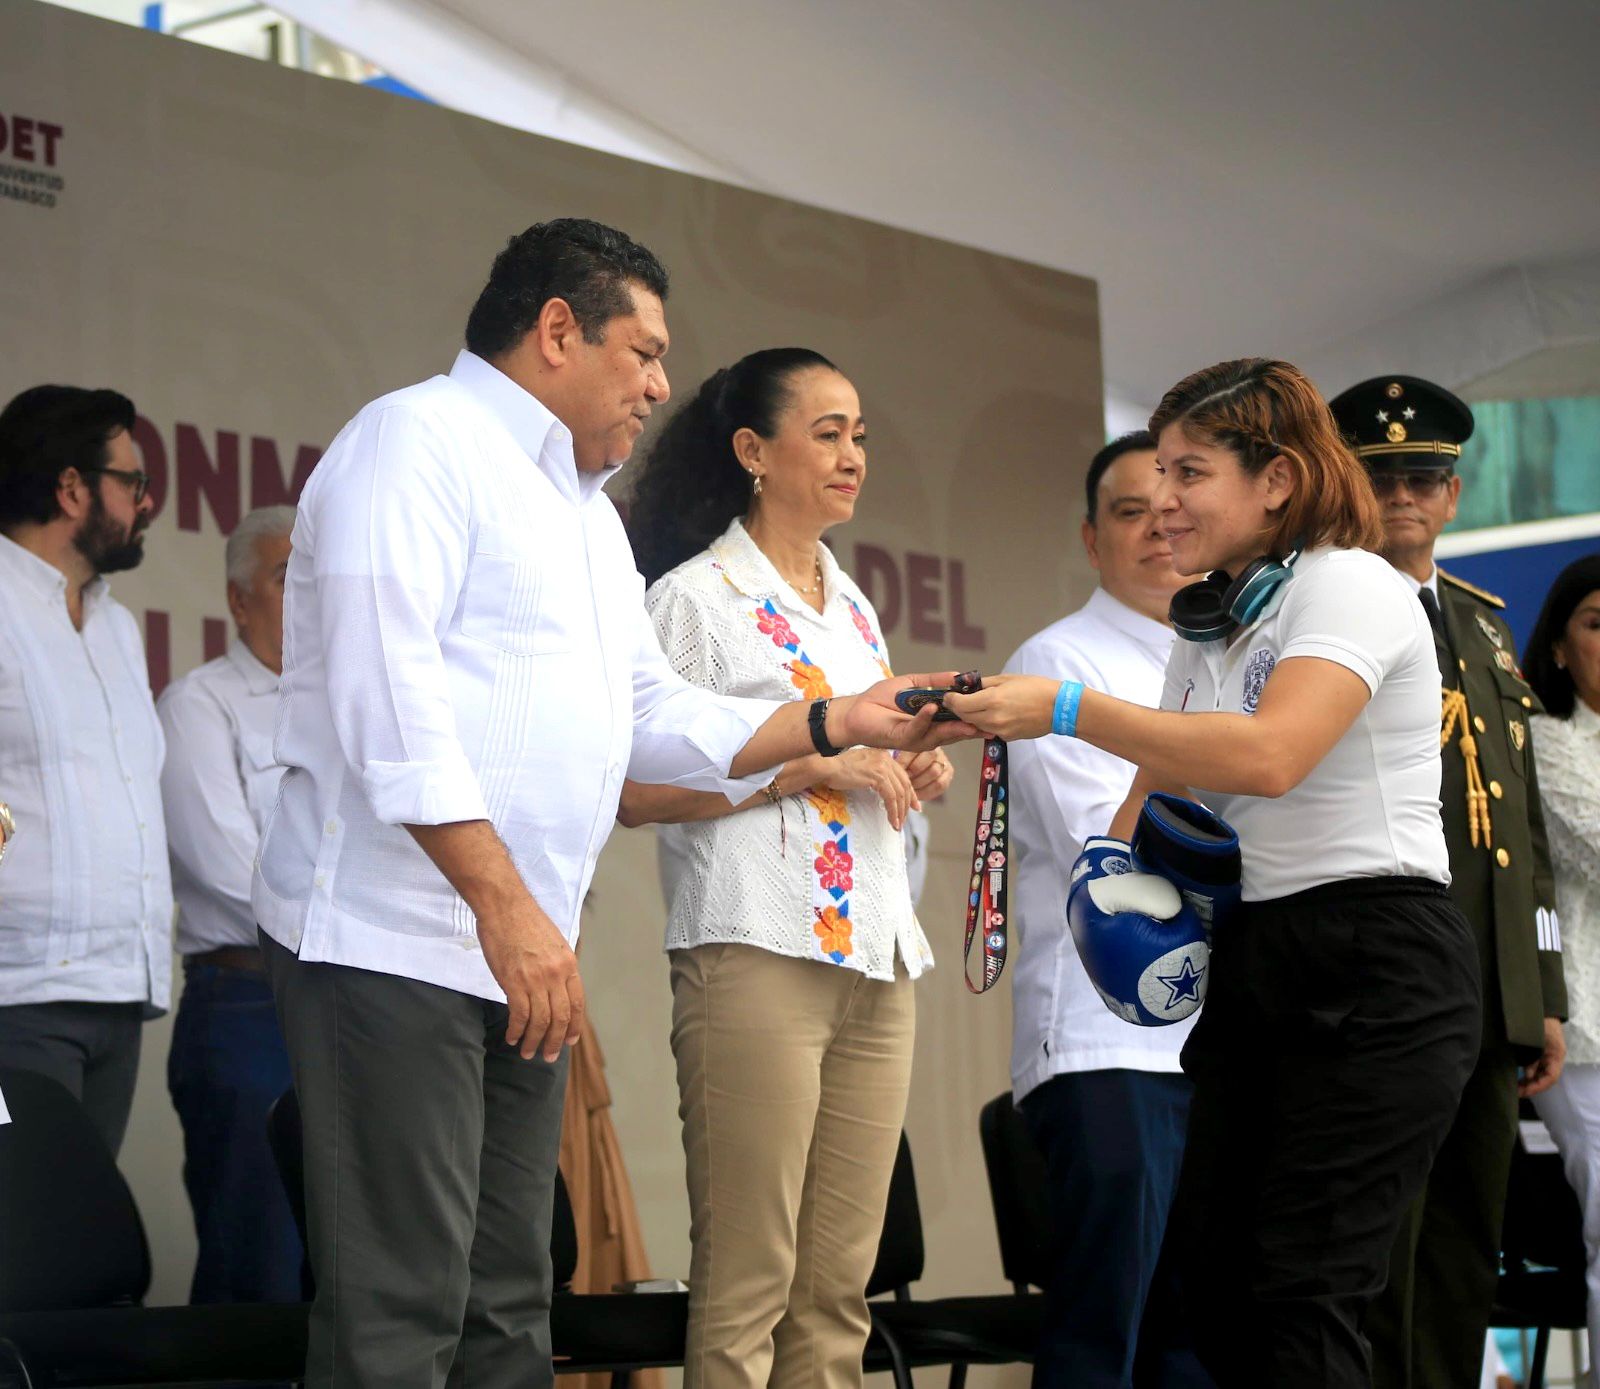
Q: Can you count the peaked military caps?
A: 1